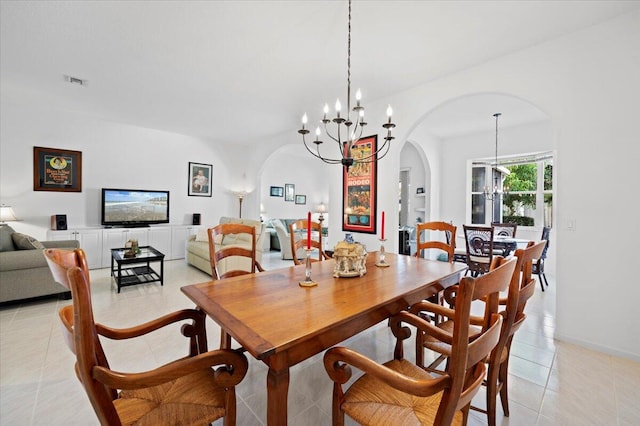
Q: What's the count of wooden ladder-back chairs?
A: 6